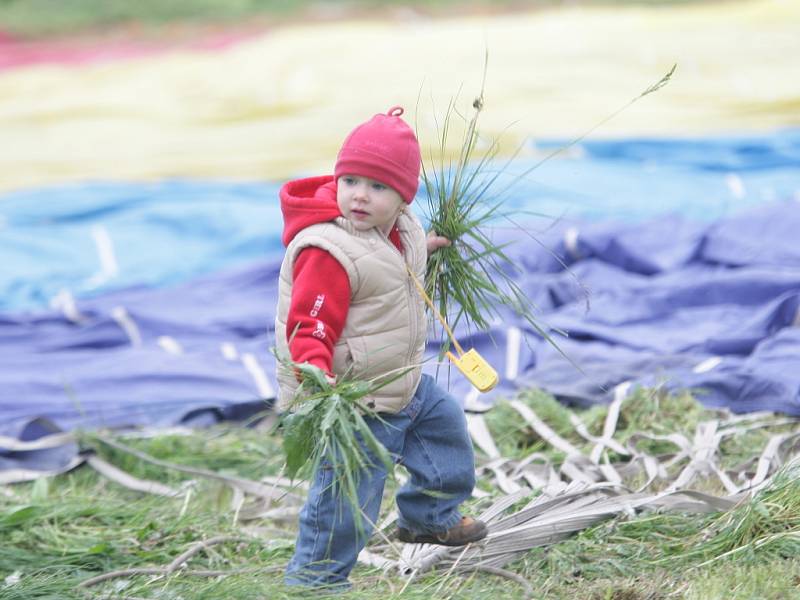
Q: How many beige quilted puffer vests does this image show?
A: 1